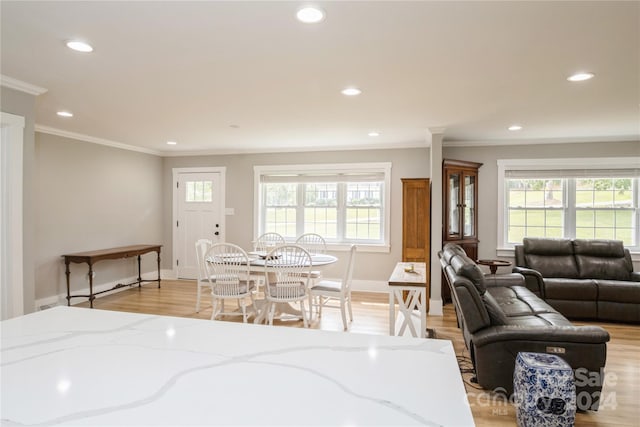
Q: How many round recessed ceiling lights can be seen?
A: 8